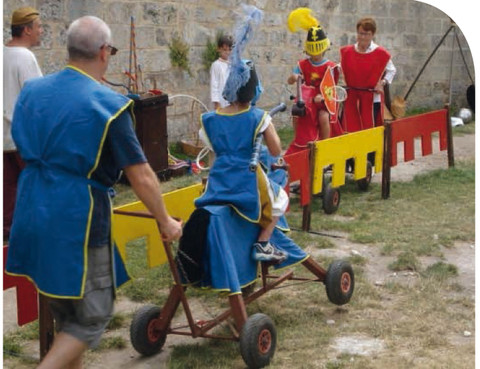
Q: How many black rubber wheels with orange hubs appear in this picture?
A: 5